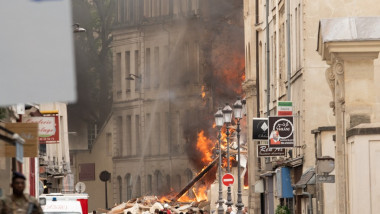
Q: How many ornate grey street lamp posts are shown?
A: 3